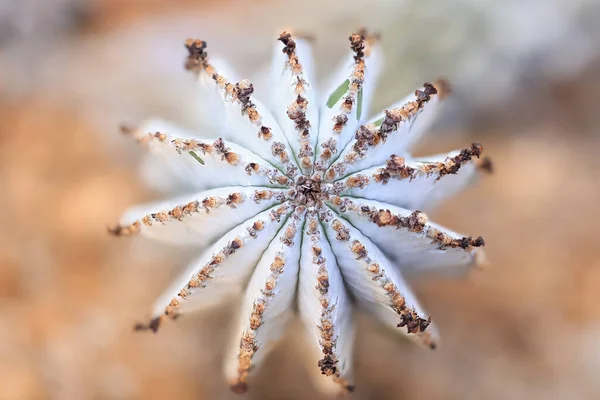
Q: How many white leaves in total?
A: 12